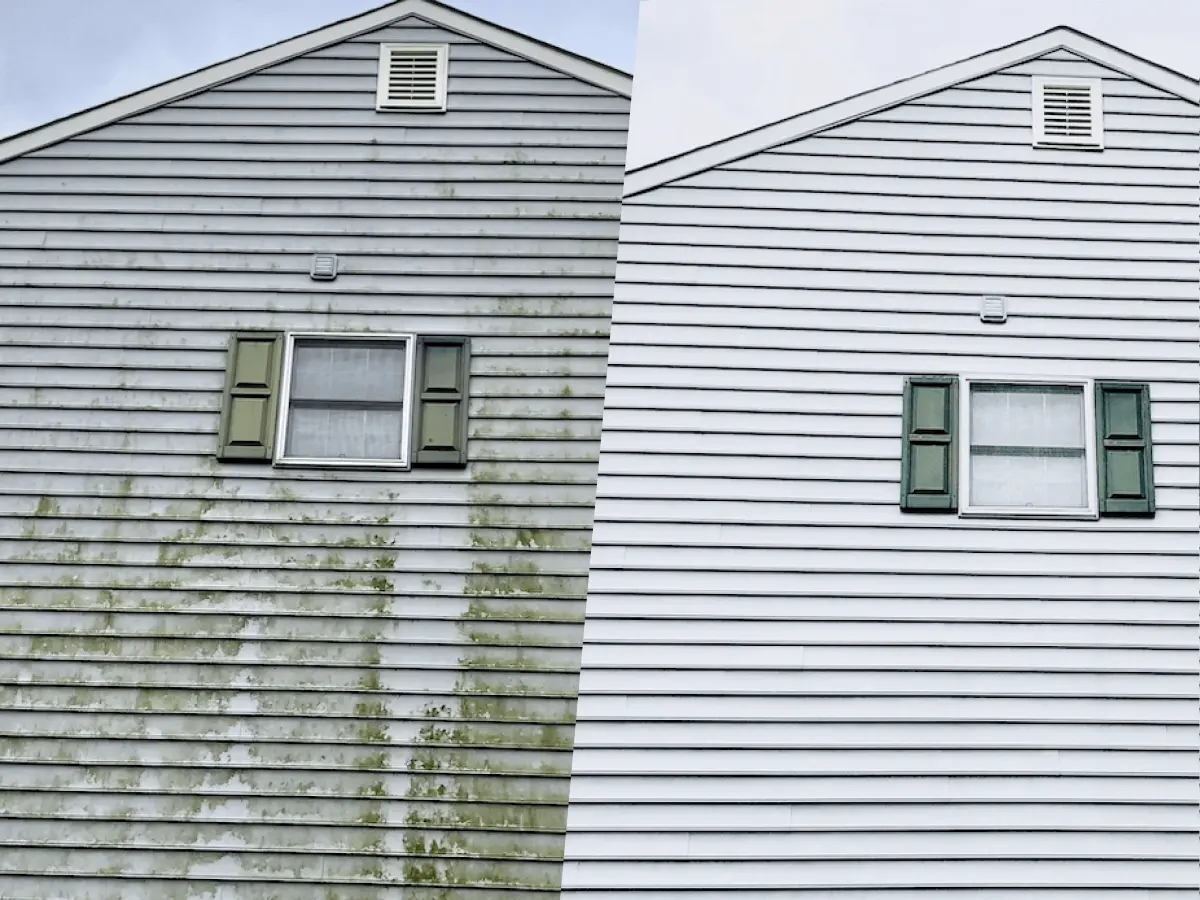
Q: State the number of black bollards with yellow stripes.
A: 0